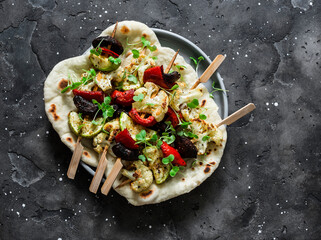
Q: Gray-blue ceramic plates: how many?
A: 1